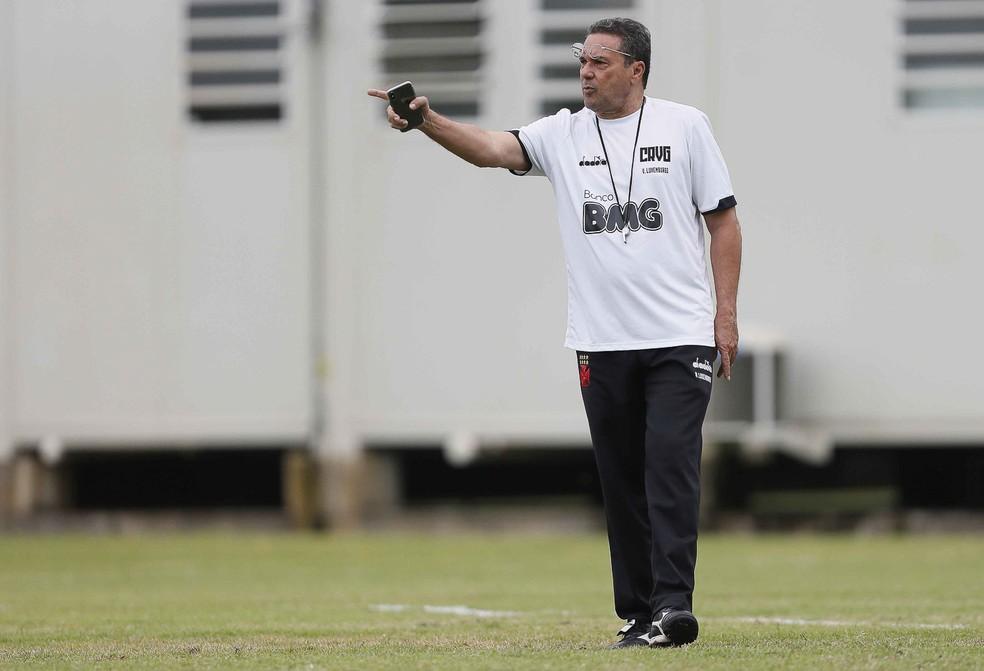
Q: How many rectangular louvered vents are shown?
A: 4